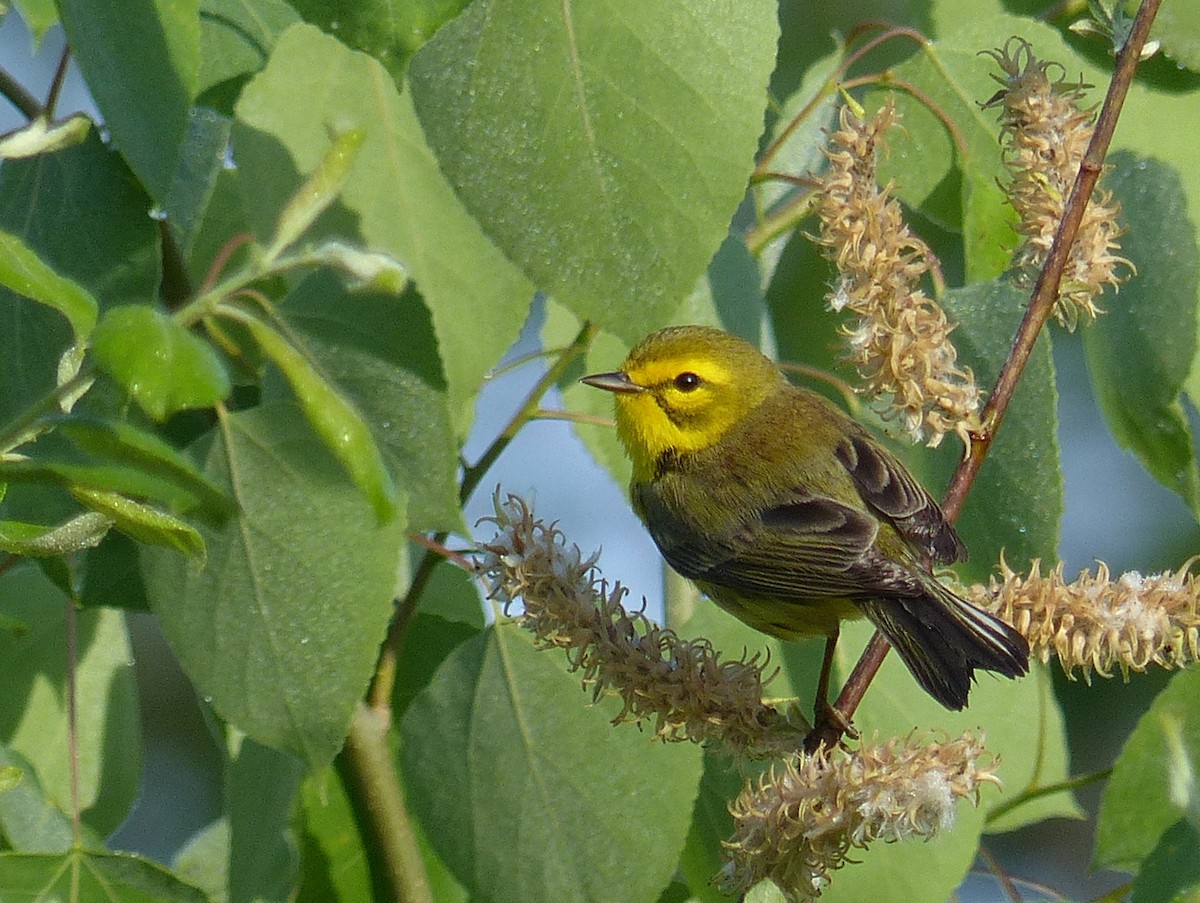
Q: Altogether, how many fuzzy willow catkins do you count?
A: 5